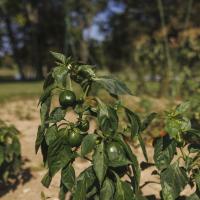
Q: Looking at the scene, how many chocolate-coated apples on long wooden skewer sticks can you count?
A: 0